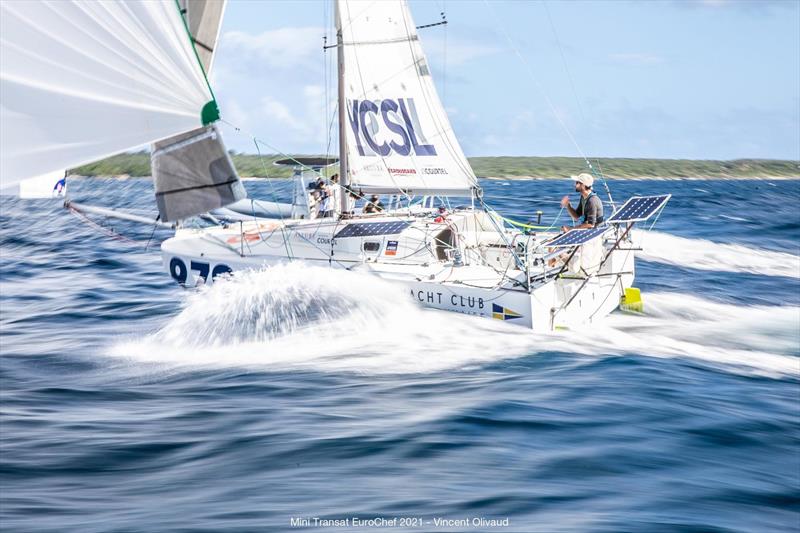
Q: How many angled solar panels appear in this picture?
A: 2